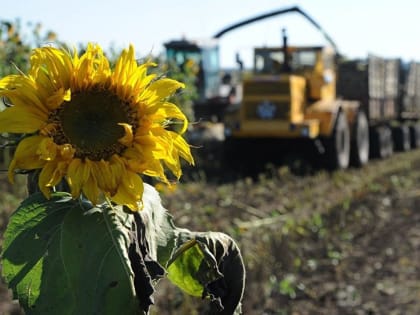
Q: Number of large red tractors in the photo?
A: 0